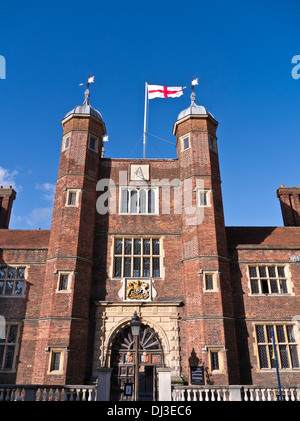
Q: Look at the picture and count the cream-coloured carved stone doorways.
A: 1